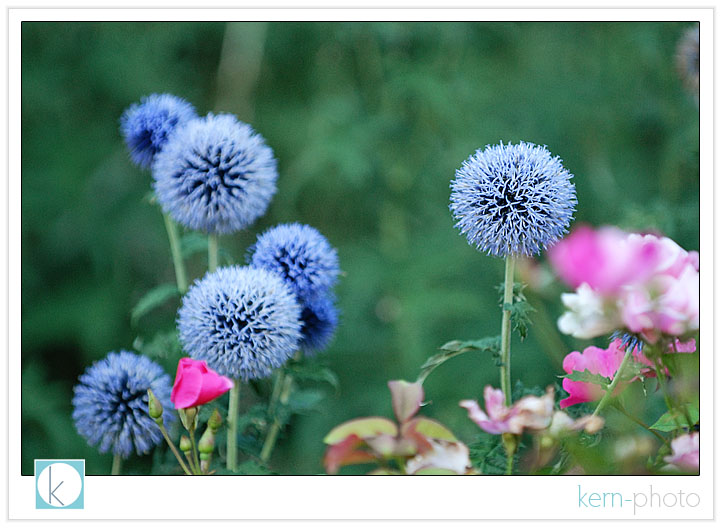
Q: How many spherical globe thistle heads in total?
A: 7